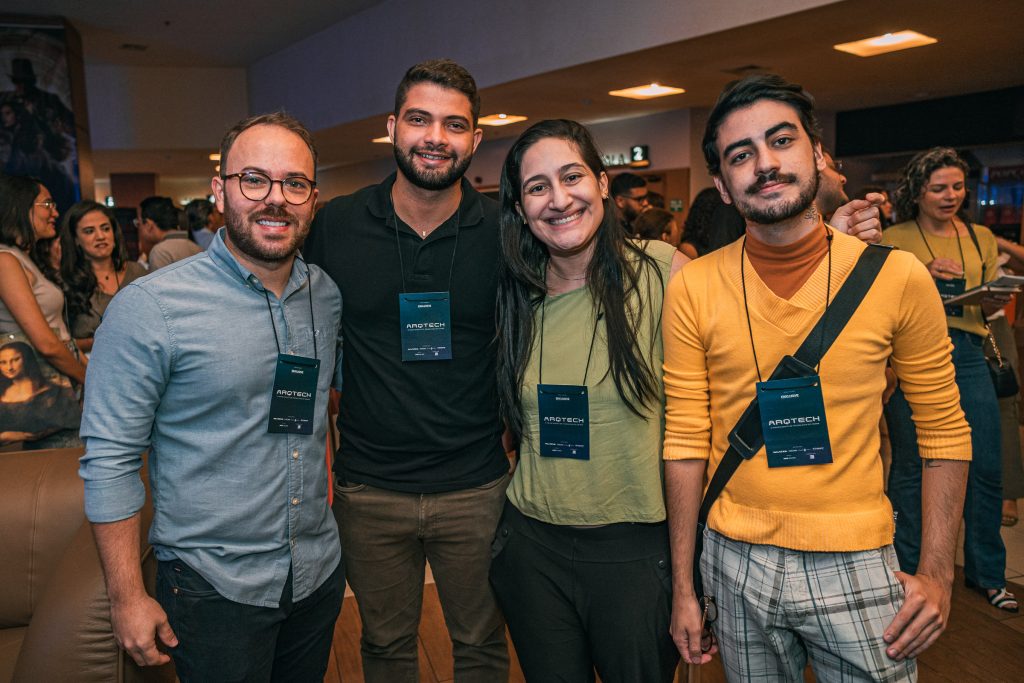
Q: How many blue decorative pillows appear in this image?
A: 0